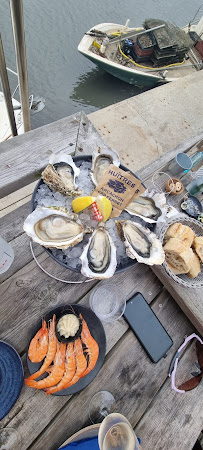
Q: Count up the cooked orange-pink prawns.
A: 6